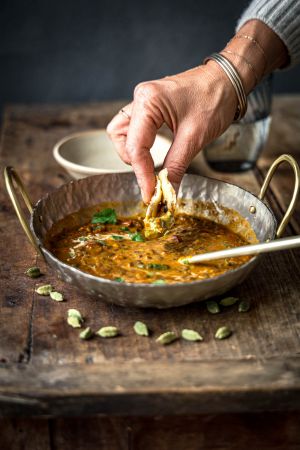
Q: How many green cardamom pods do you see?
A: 14